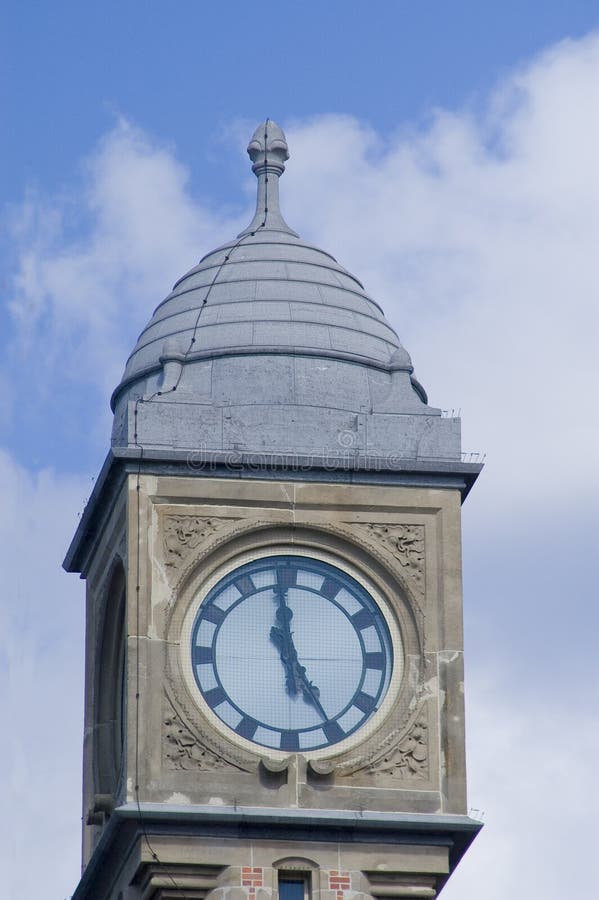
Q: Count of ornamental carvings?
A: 4